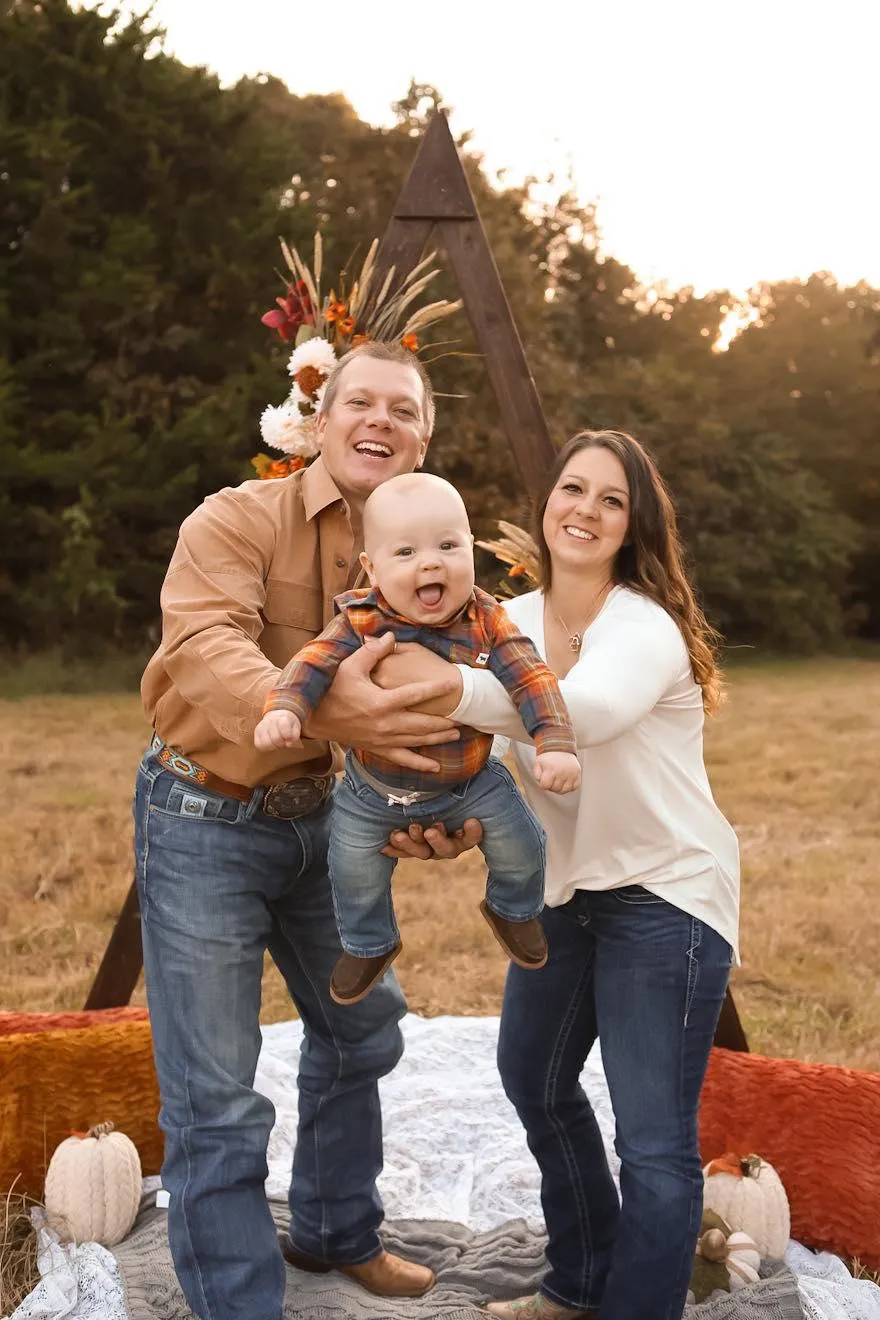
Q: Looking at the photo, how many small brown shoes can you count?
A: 2